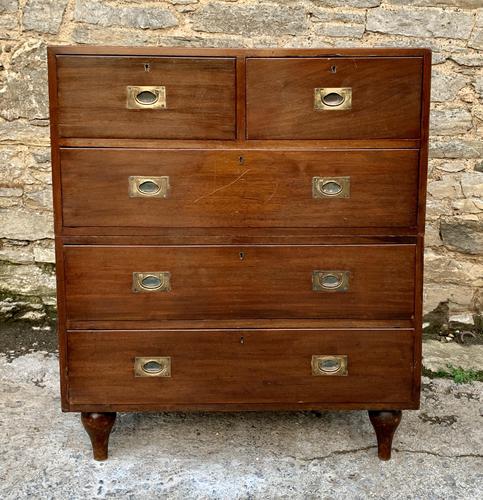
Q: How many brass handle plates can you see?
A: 8